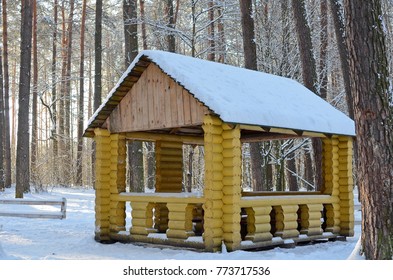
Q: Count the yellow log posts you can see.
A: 4